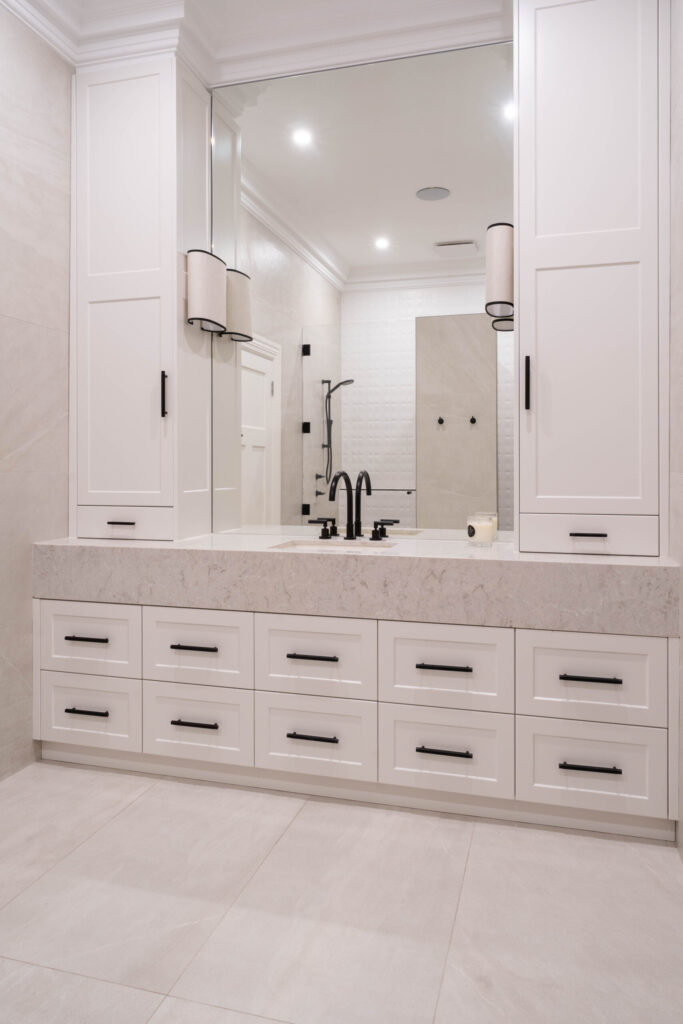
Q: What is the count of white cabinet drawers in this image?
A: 12